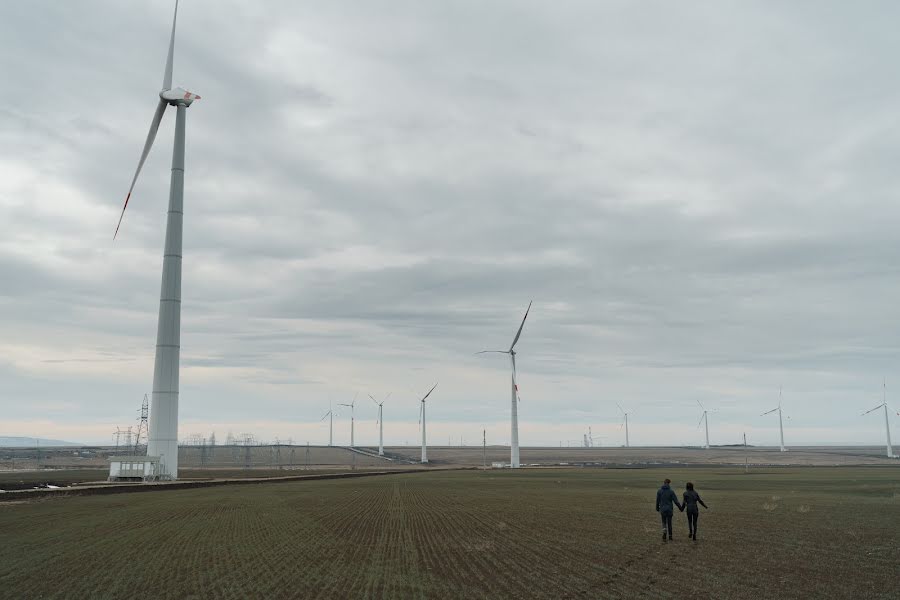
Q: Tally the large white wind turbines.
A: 10